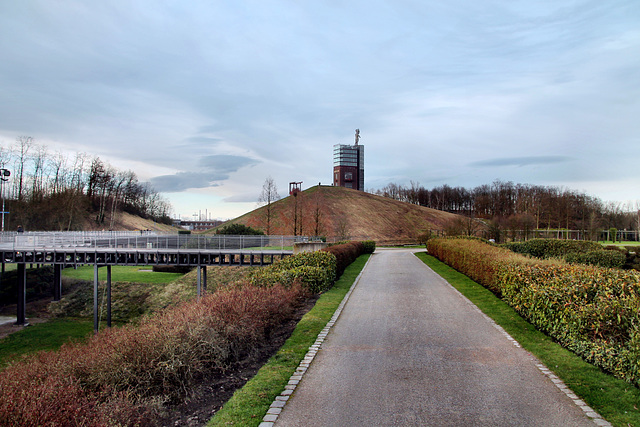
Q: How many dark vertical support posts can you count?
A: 6